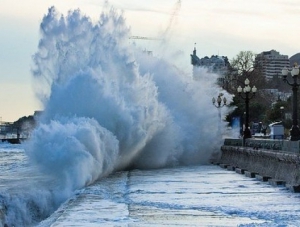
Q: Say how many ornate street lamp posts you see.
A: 3